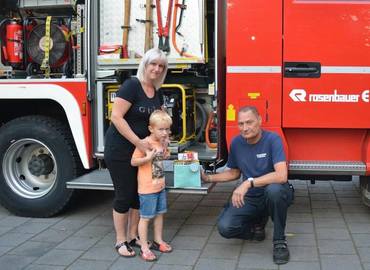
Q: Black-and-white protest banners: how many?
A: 0